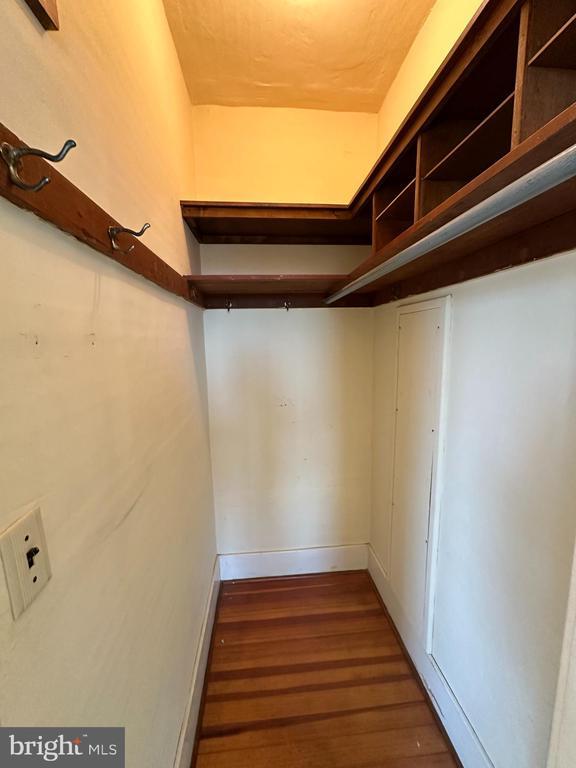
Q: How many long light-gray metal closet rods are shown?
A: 1